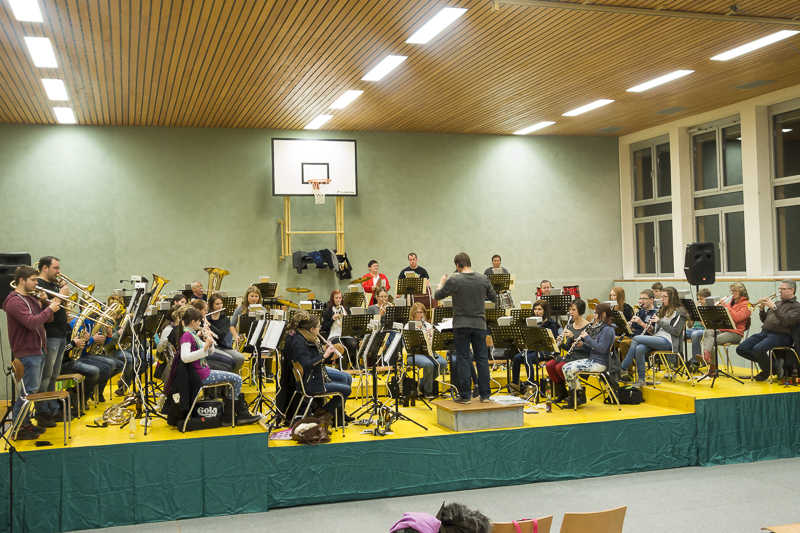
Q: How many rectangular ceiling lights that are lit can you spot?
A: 12